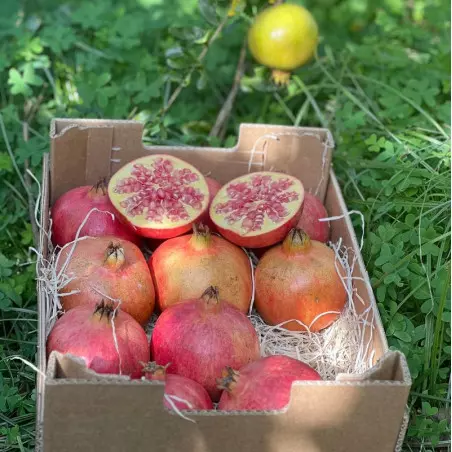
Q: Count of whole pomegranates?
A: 11